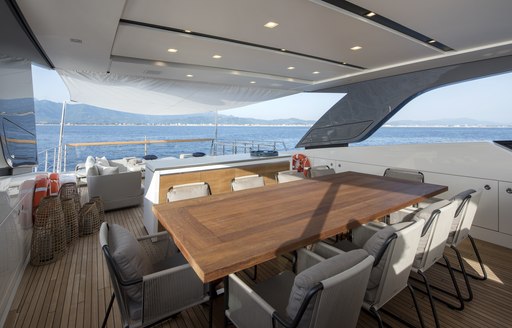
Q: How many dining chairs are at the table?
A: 10